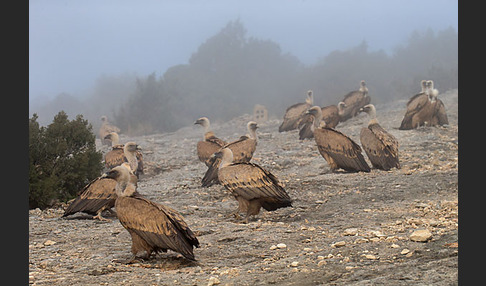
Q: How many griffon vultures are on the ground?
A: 14